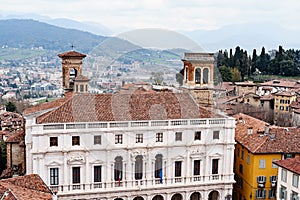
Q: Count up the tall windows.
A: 9